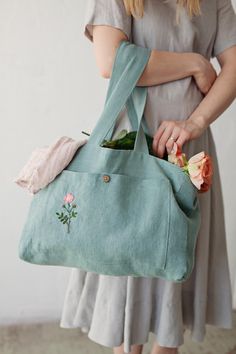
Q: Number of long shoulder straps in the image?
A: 2